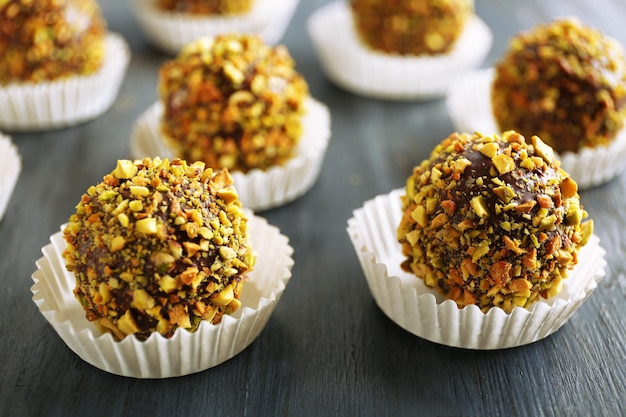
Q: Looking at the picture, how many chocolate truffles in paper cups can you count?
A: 7